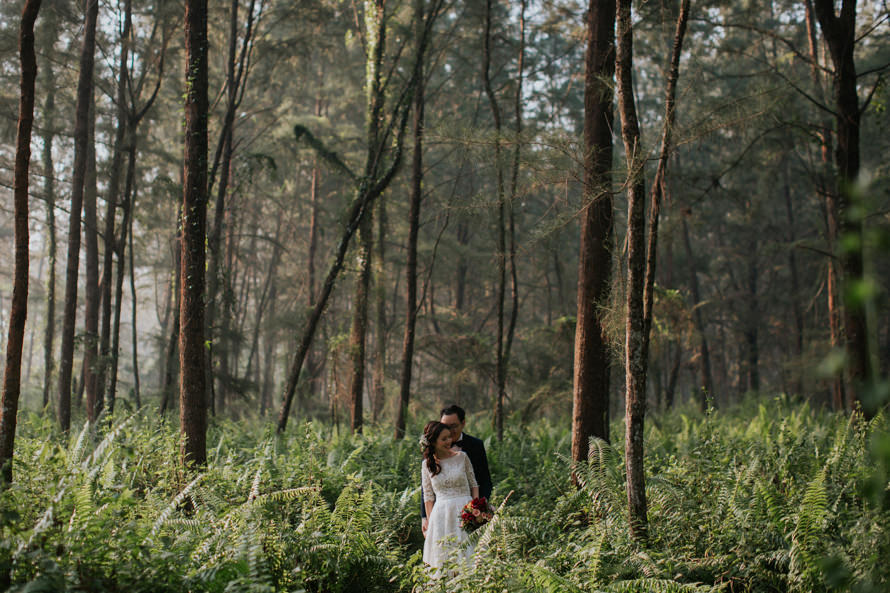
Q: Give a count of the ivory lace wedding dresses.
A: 1